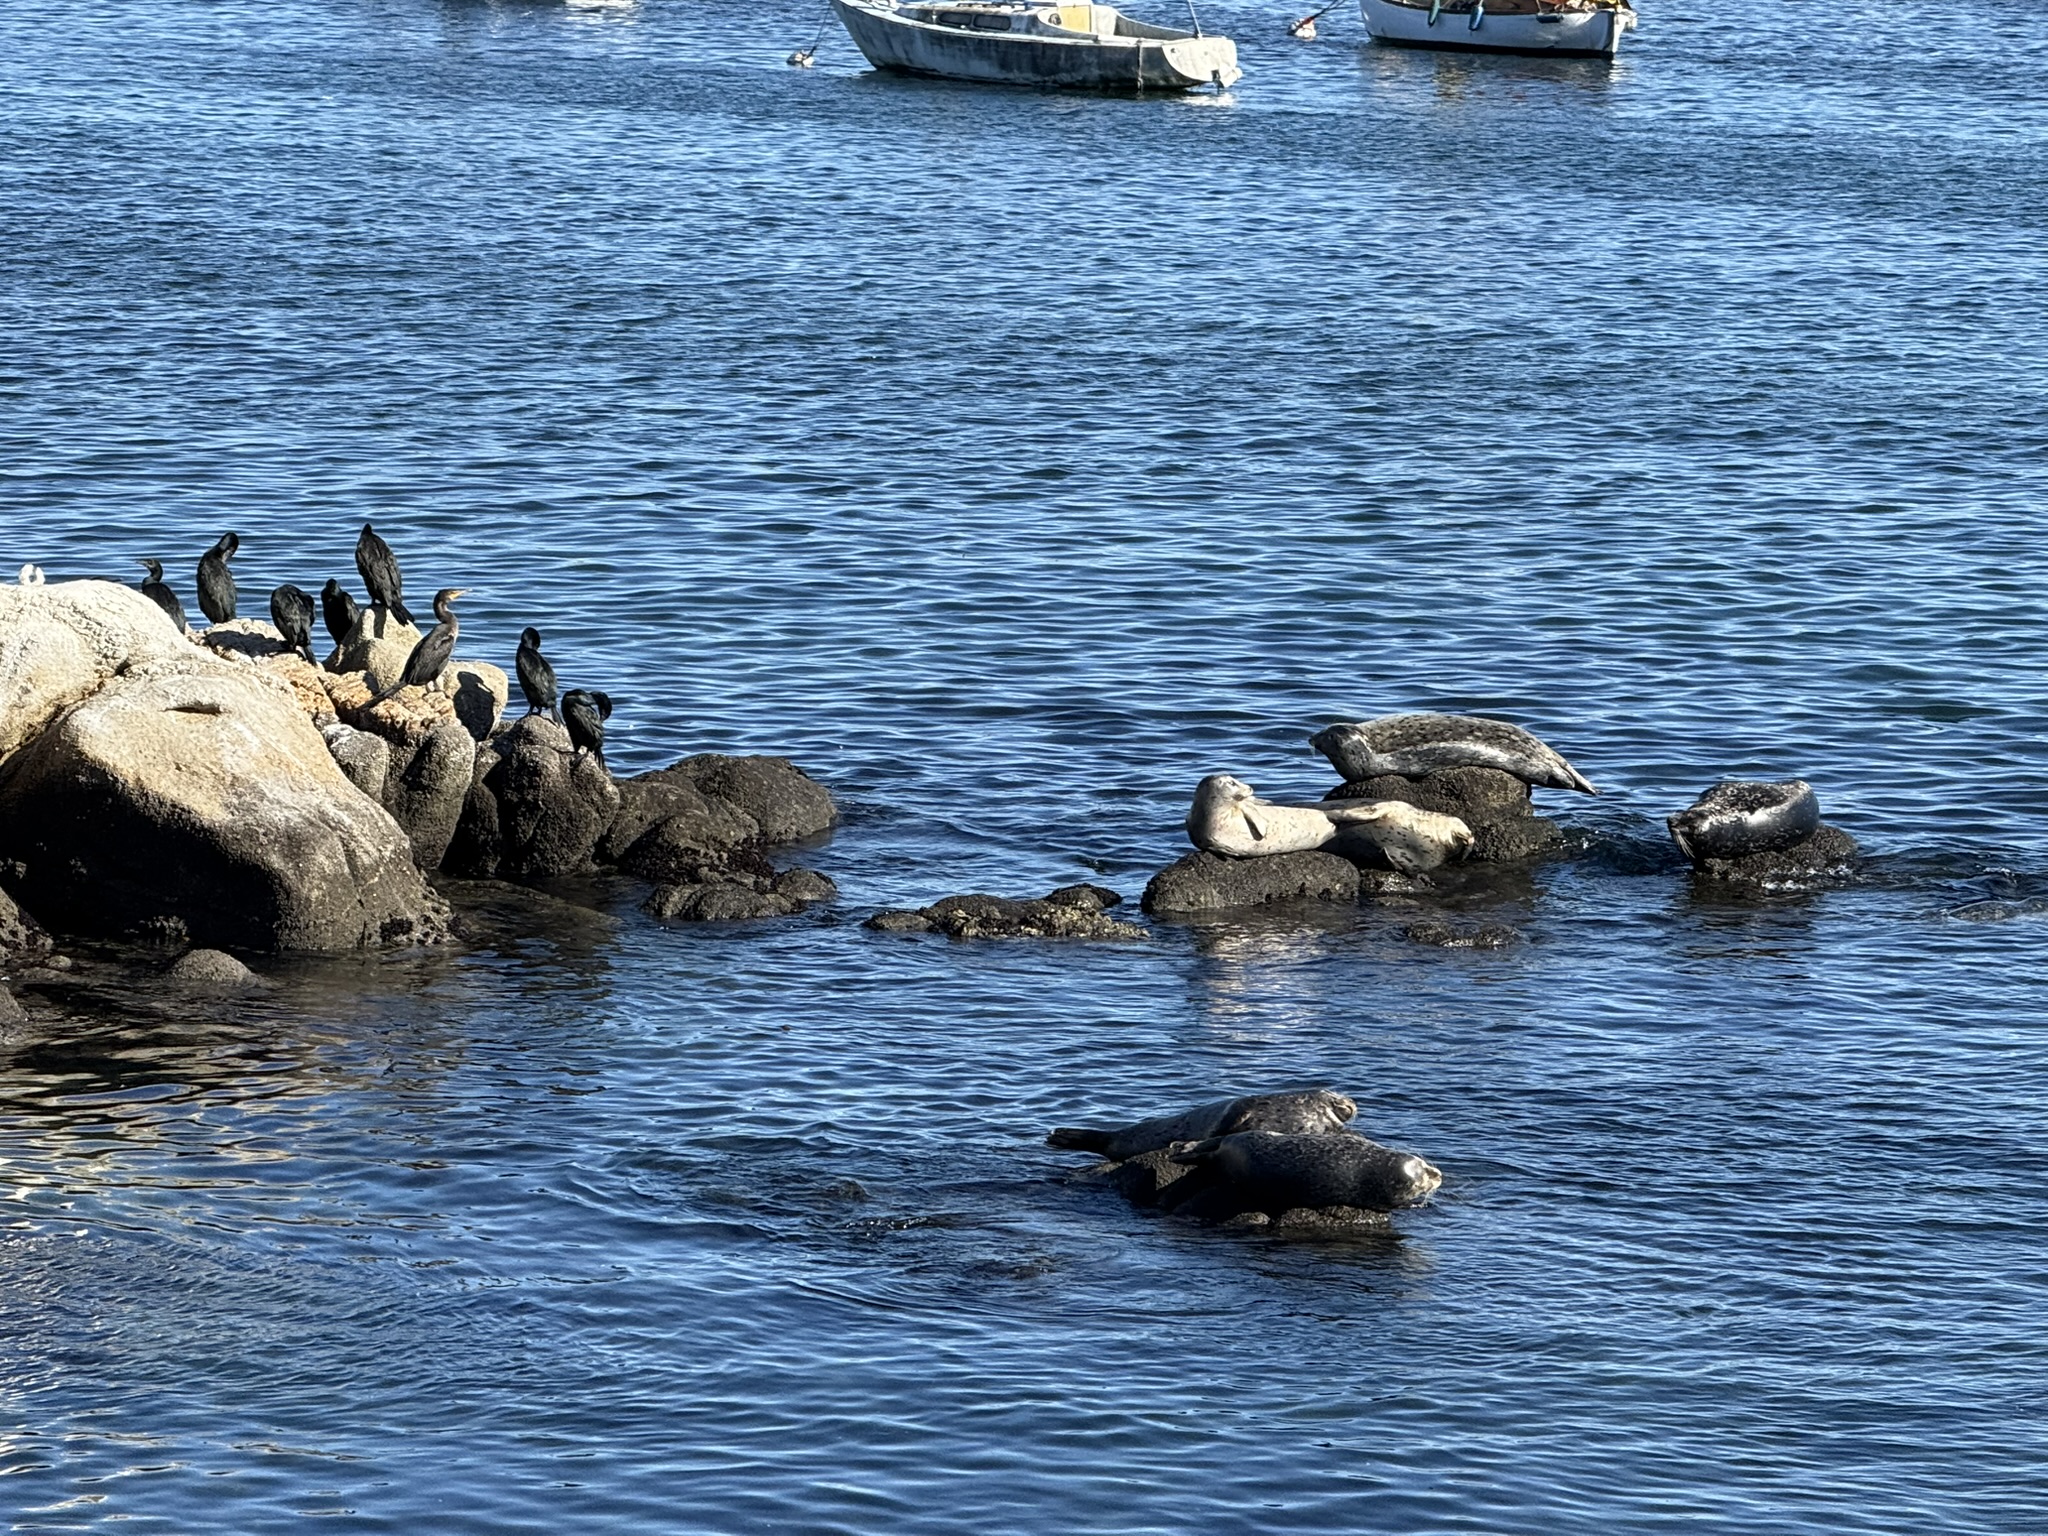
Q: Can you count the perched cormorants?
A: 8